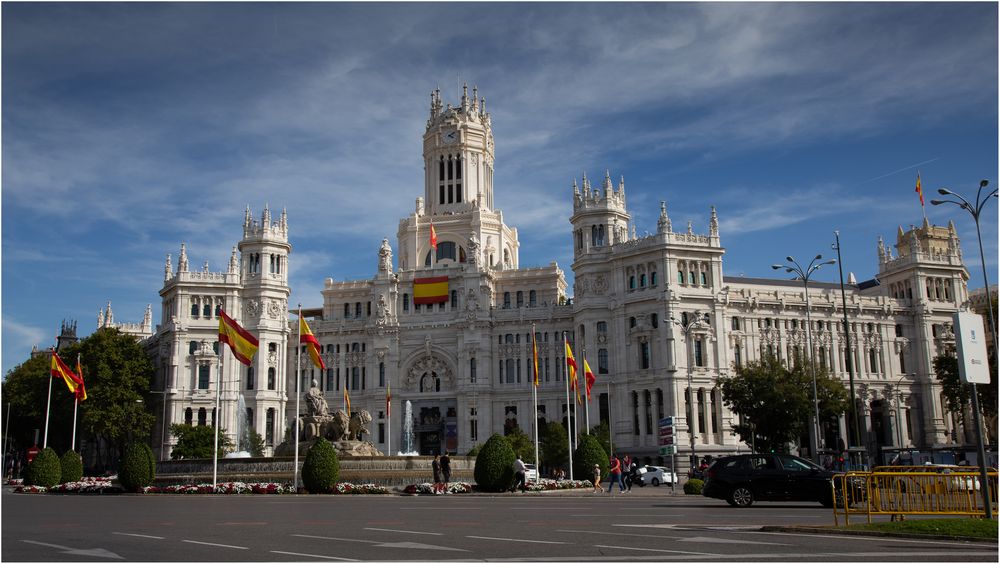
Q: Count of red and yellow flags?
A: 13